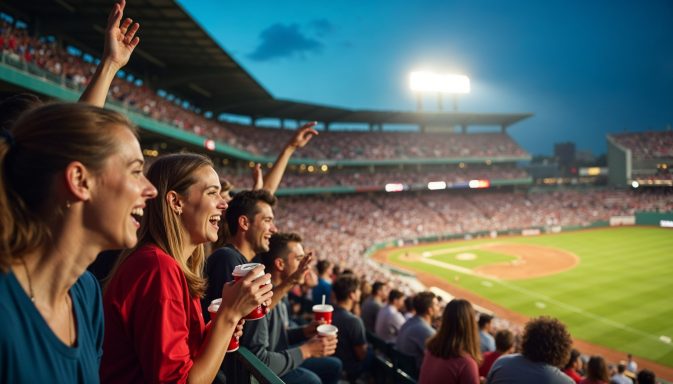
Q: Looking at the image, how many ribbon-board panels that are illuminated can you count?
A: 3